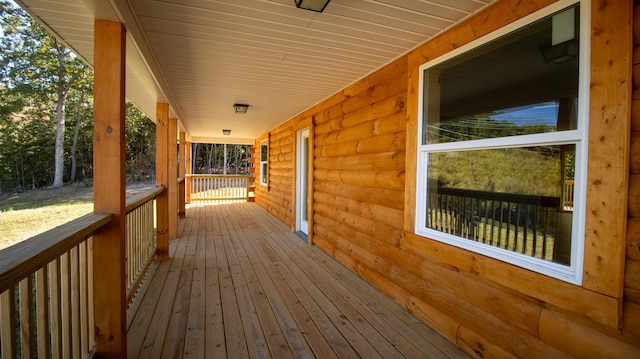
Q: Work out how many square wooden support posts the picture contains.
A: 5